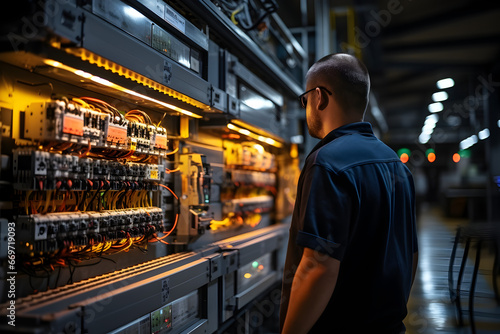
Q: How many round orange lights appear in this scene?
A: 3